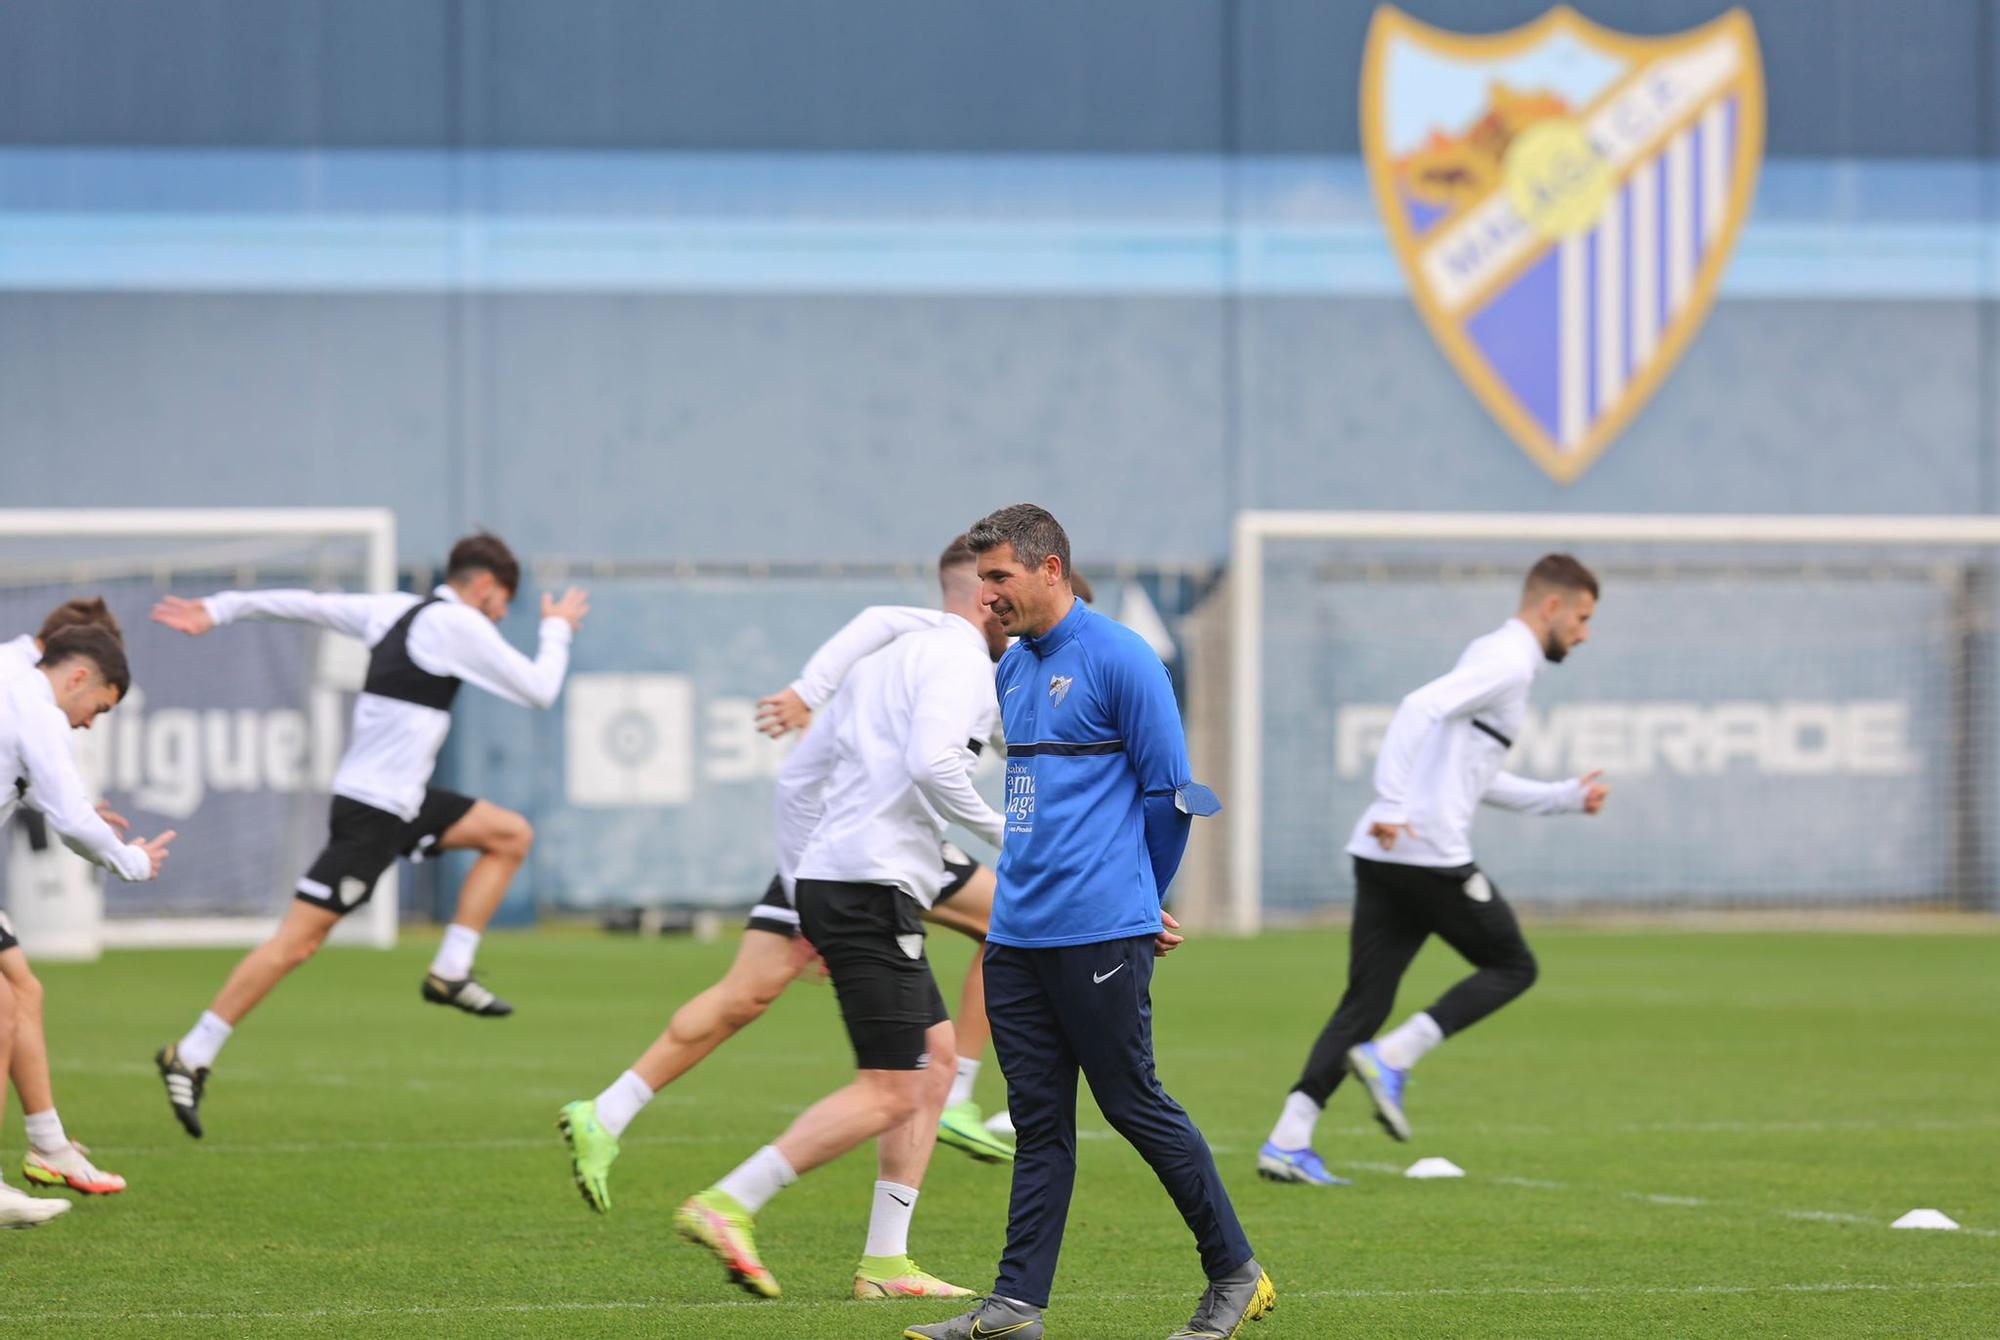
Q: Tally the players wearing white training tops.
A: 6